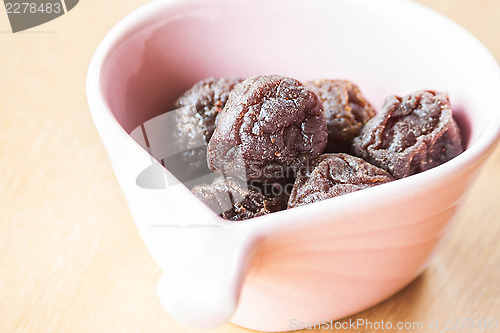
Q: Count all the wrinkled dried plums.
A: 6